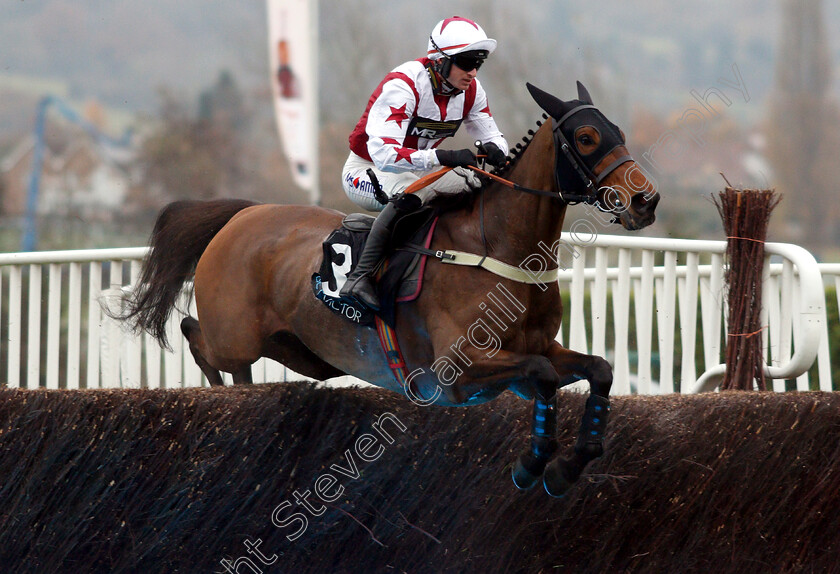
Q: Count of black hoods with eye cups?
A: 1